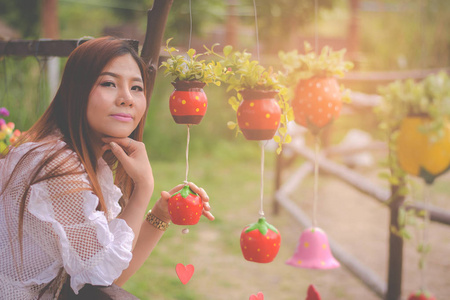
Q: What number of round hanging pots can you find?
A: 4